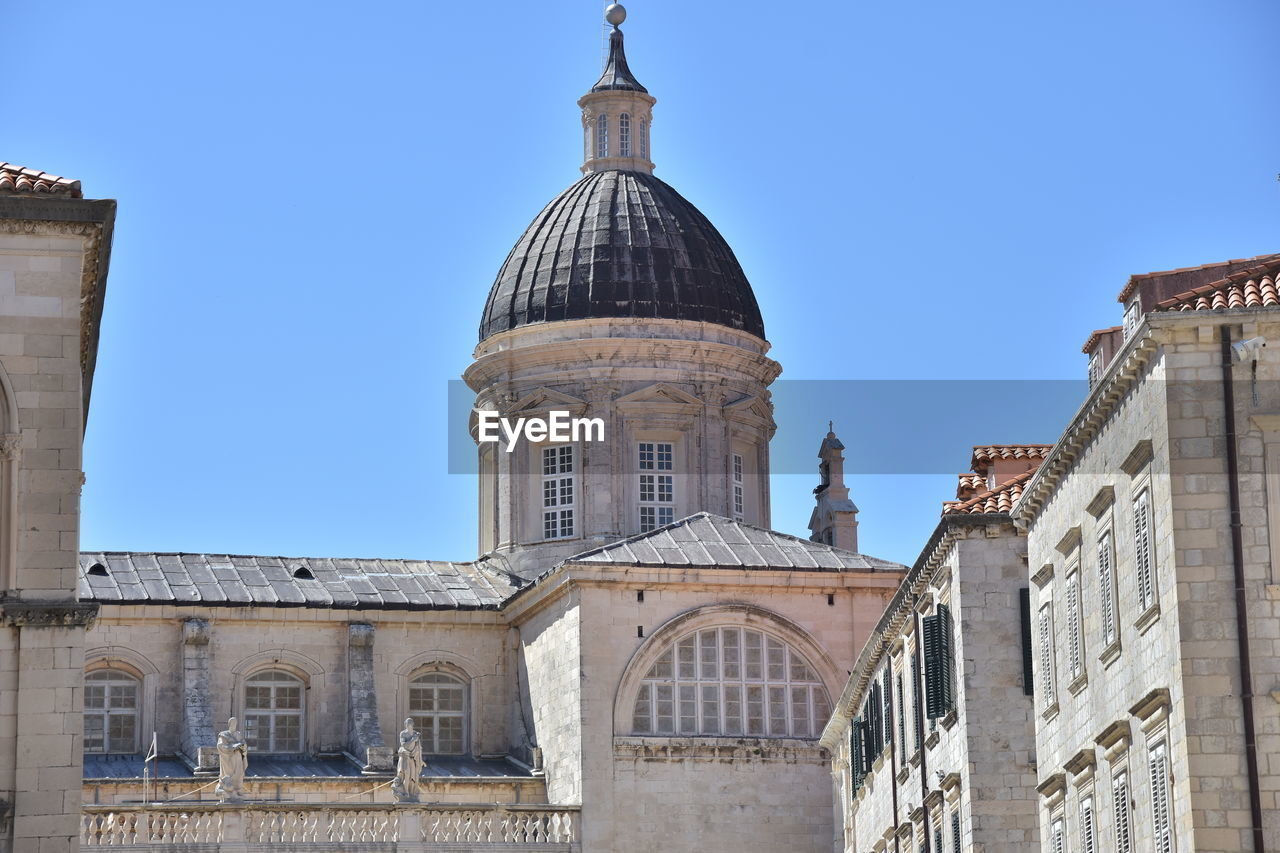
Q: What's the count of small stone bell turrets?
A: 1